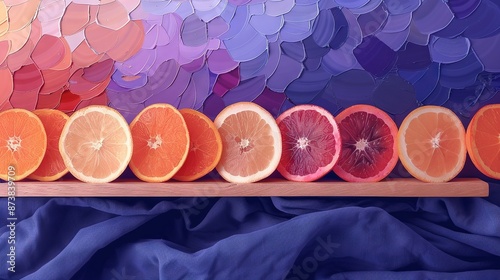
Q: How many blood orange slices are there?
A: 2